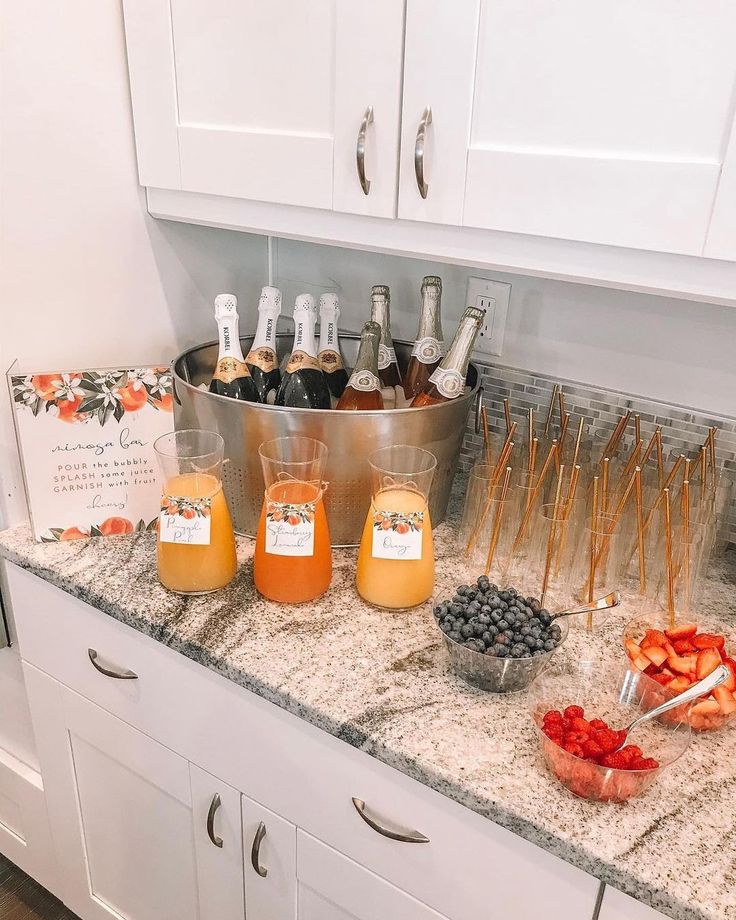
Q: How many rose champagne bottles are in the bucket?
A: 4